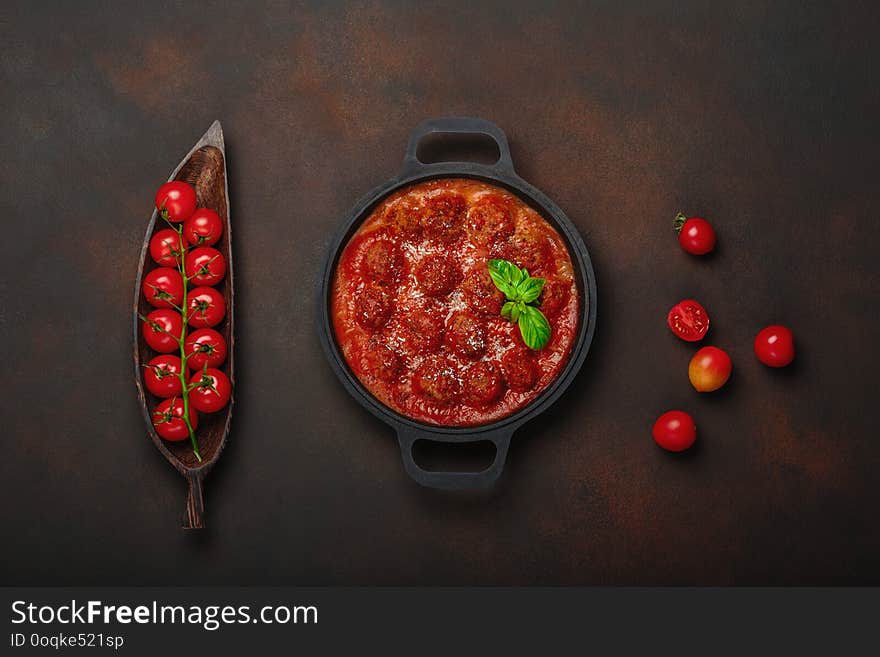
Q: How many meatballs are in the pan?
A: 15